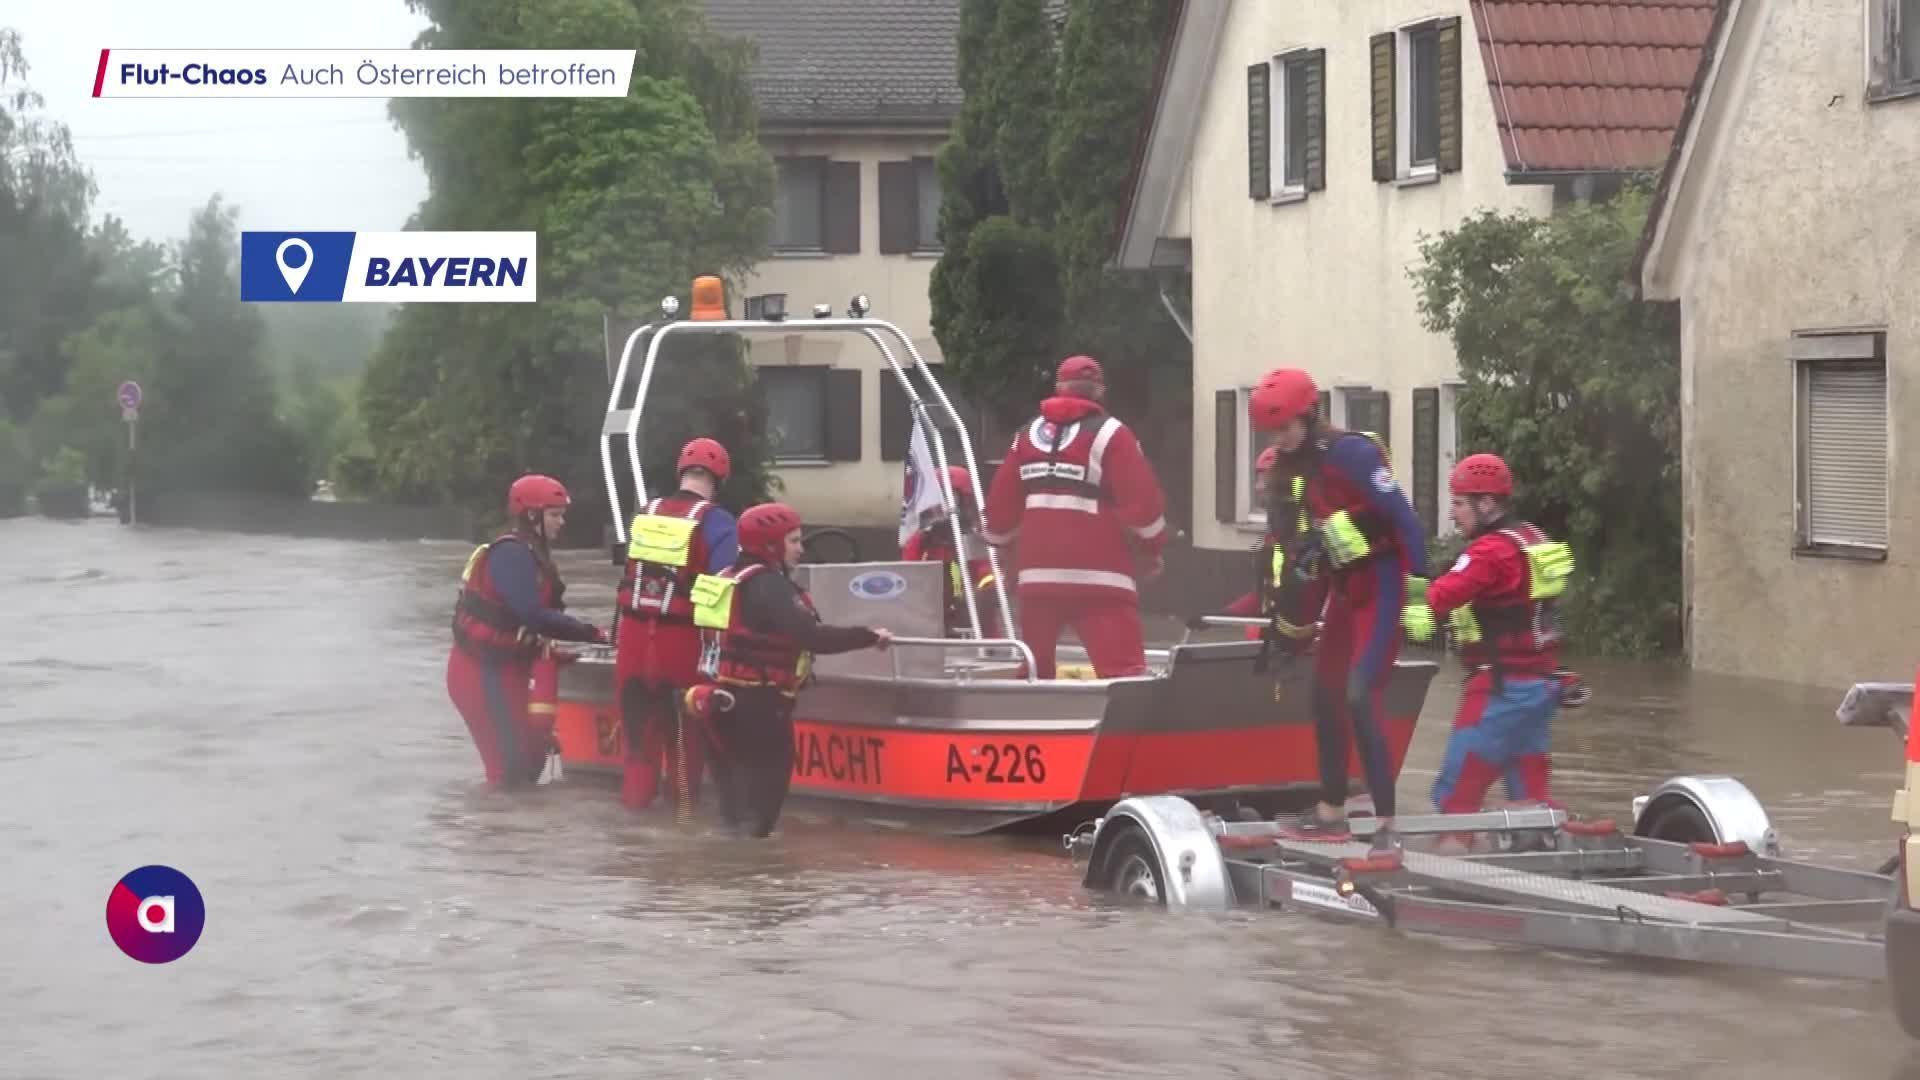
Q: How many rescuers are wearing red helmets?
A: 7